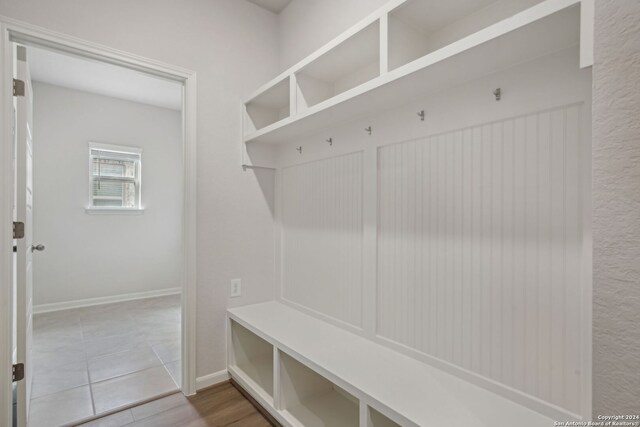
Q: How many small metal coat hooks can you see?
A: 5